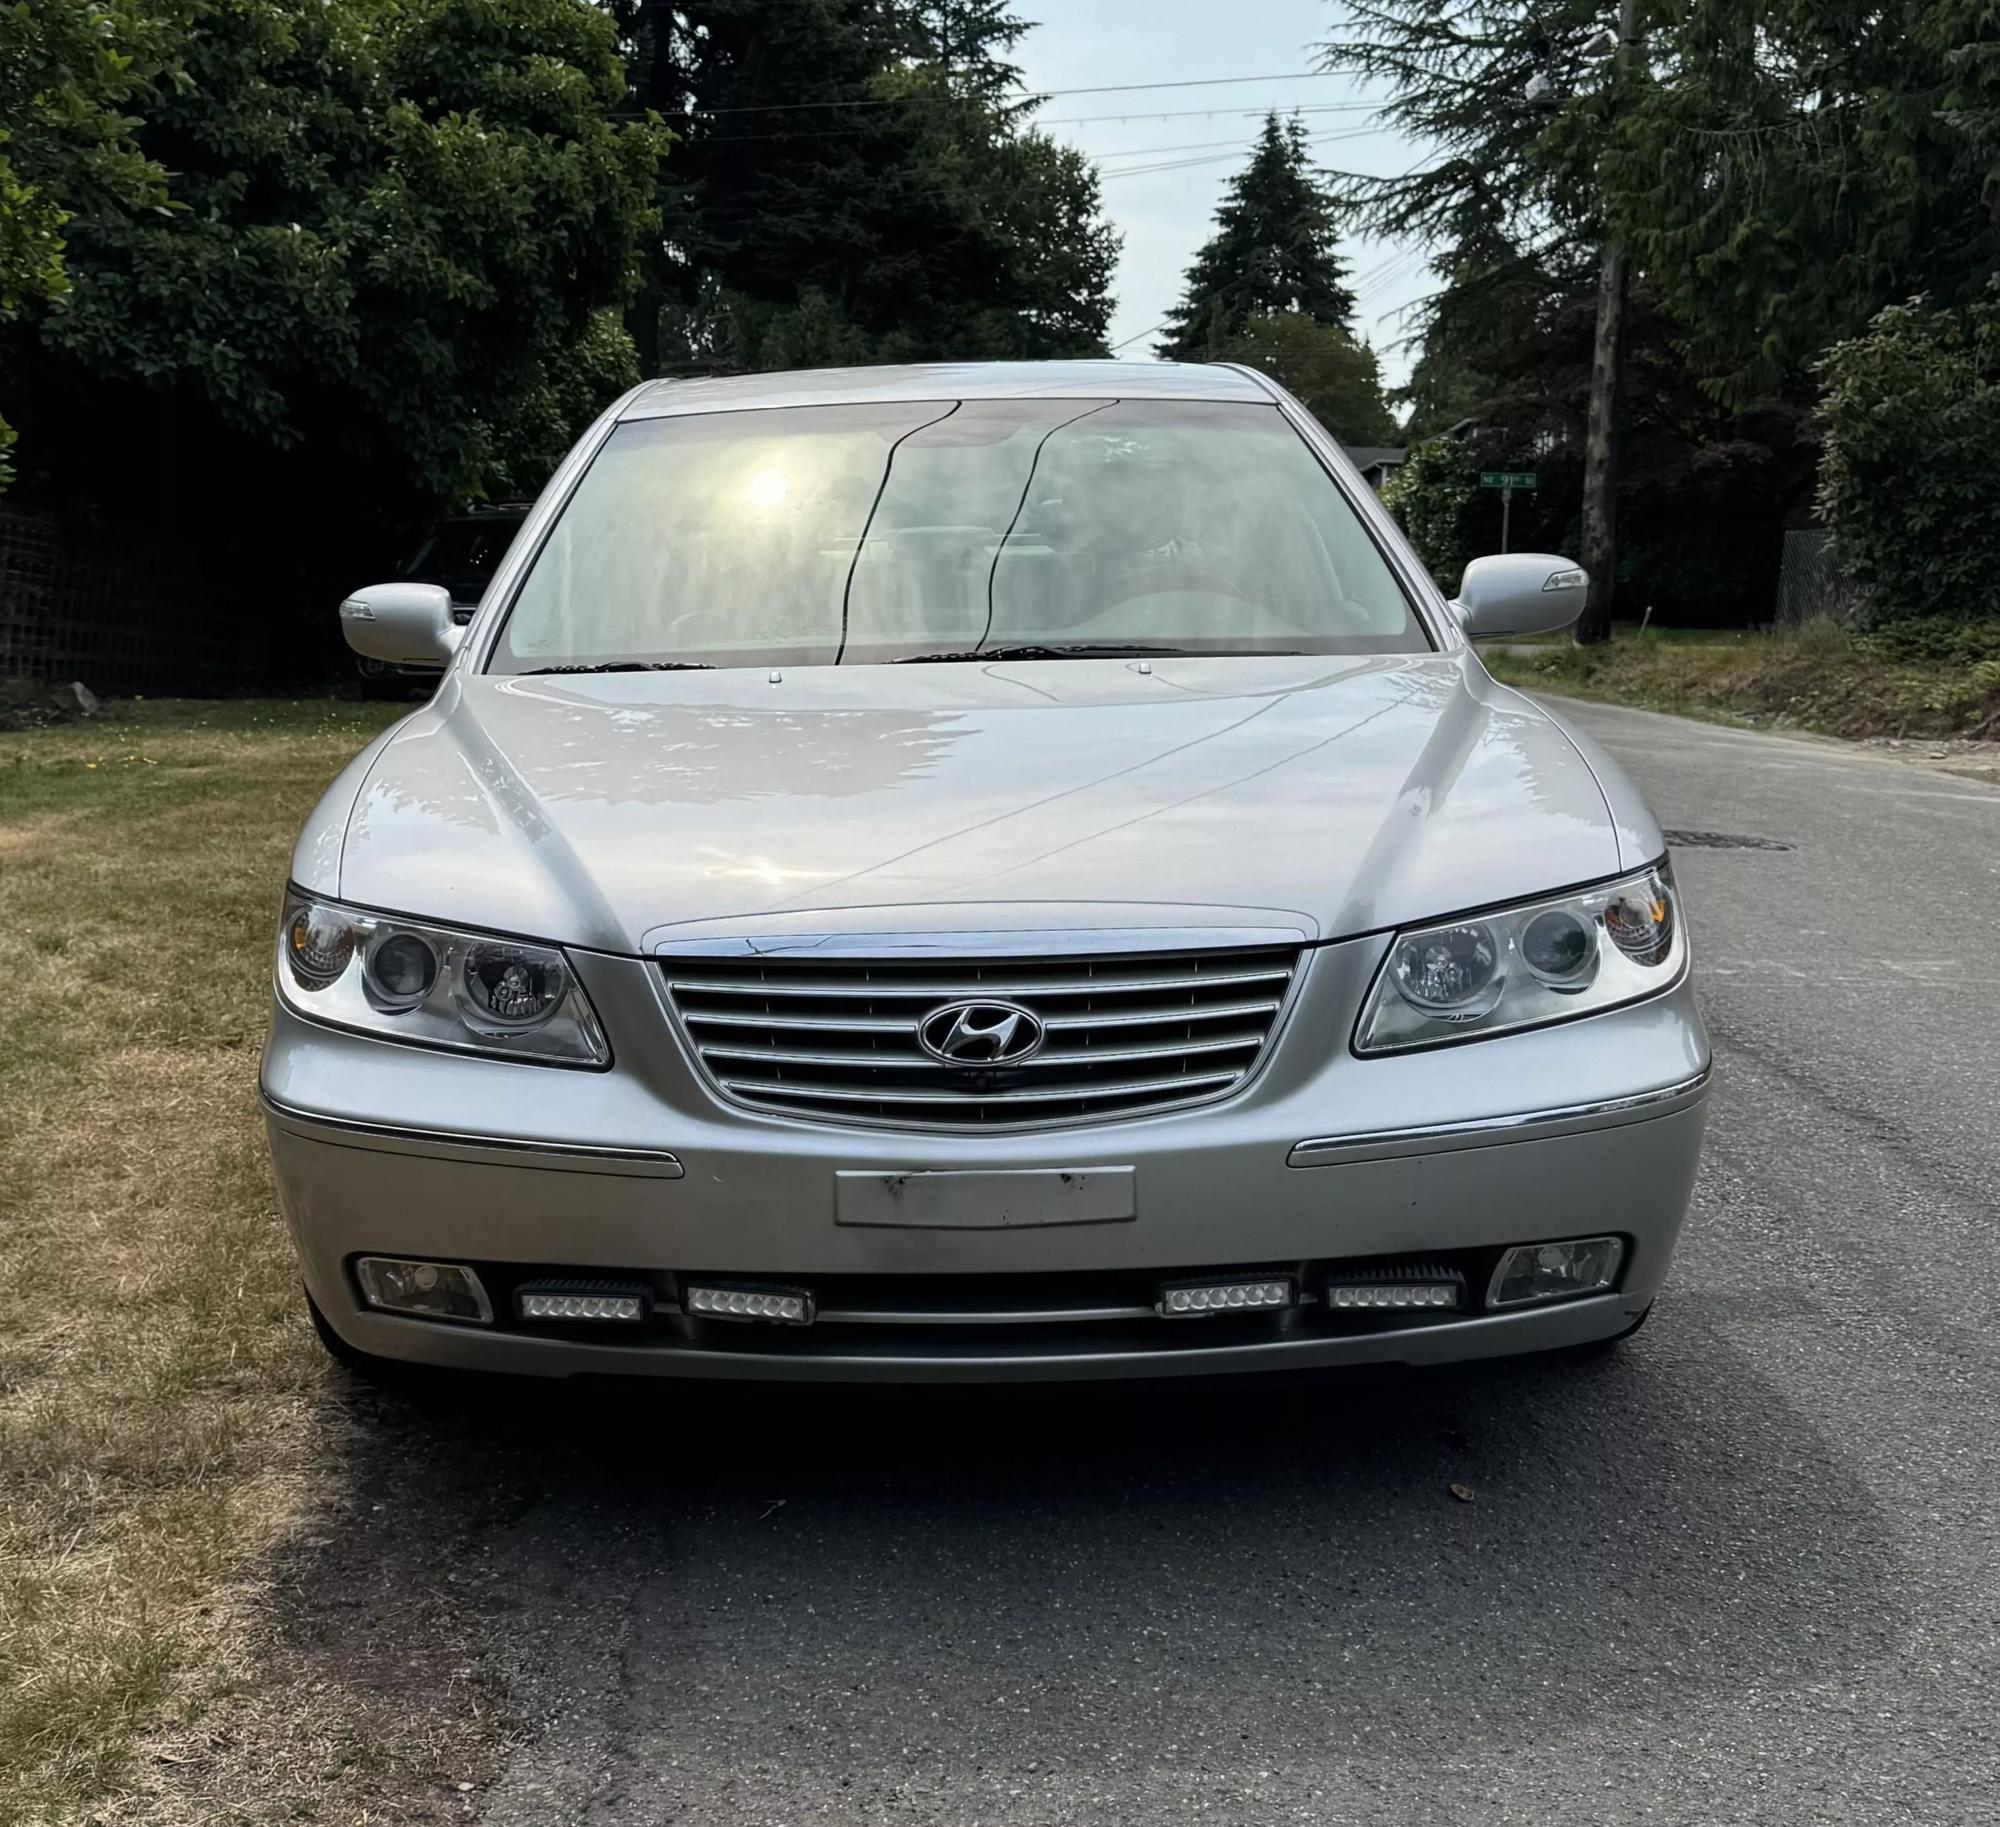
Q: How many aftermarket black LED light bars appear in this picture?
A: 4